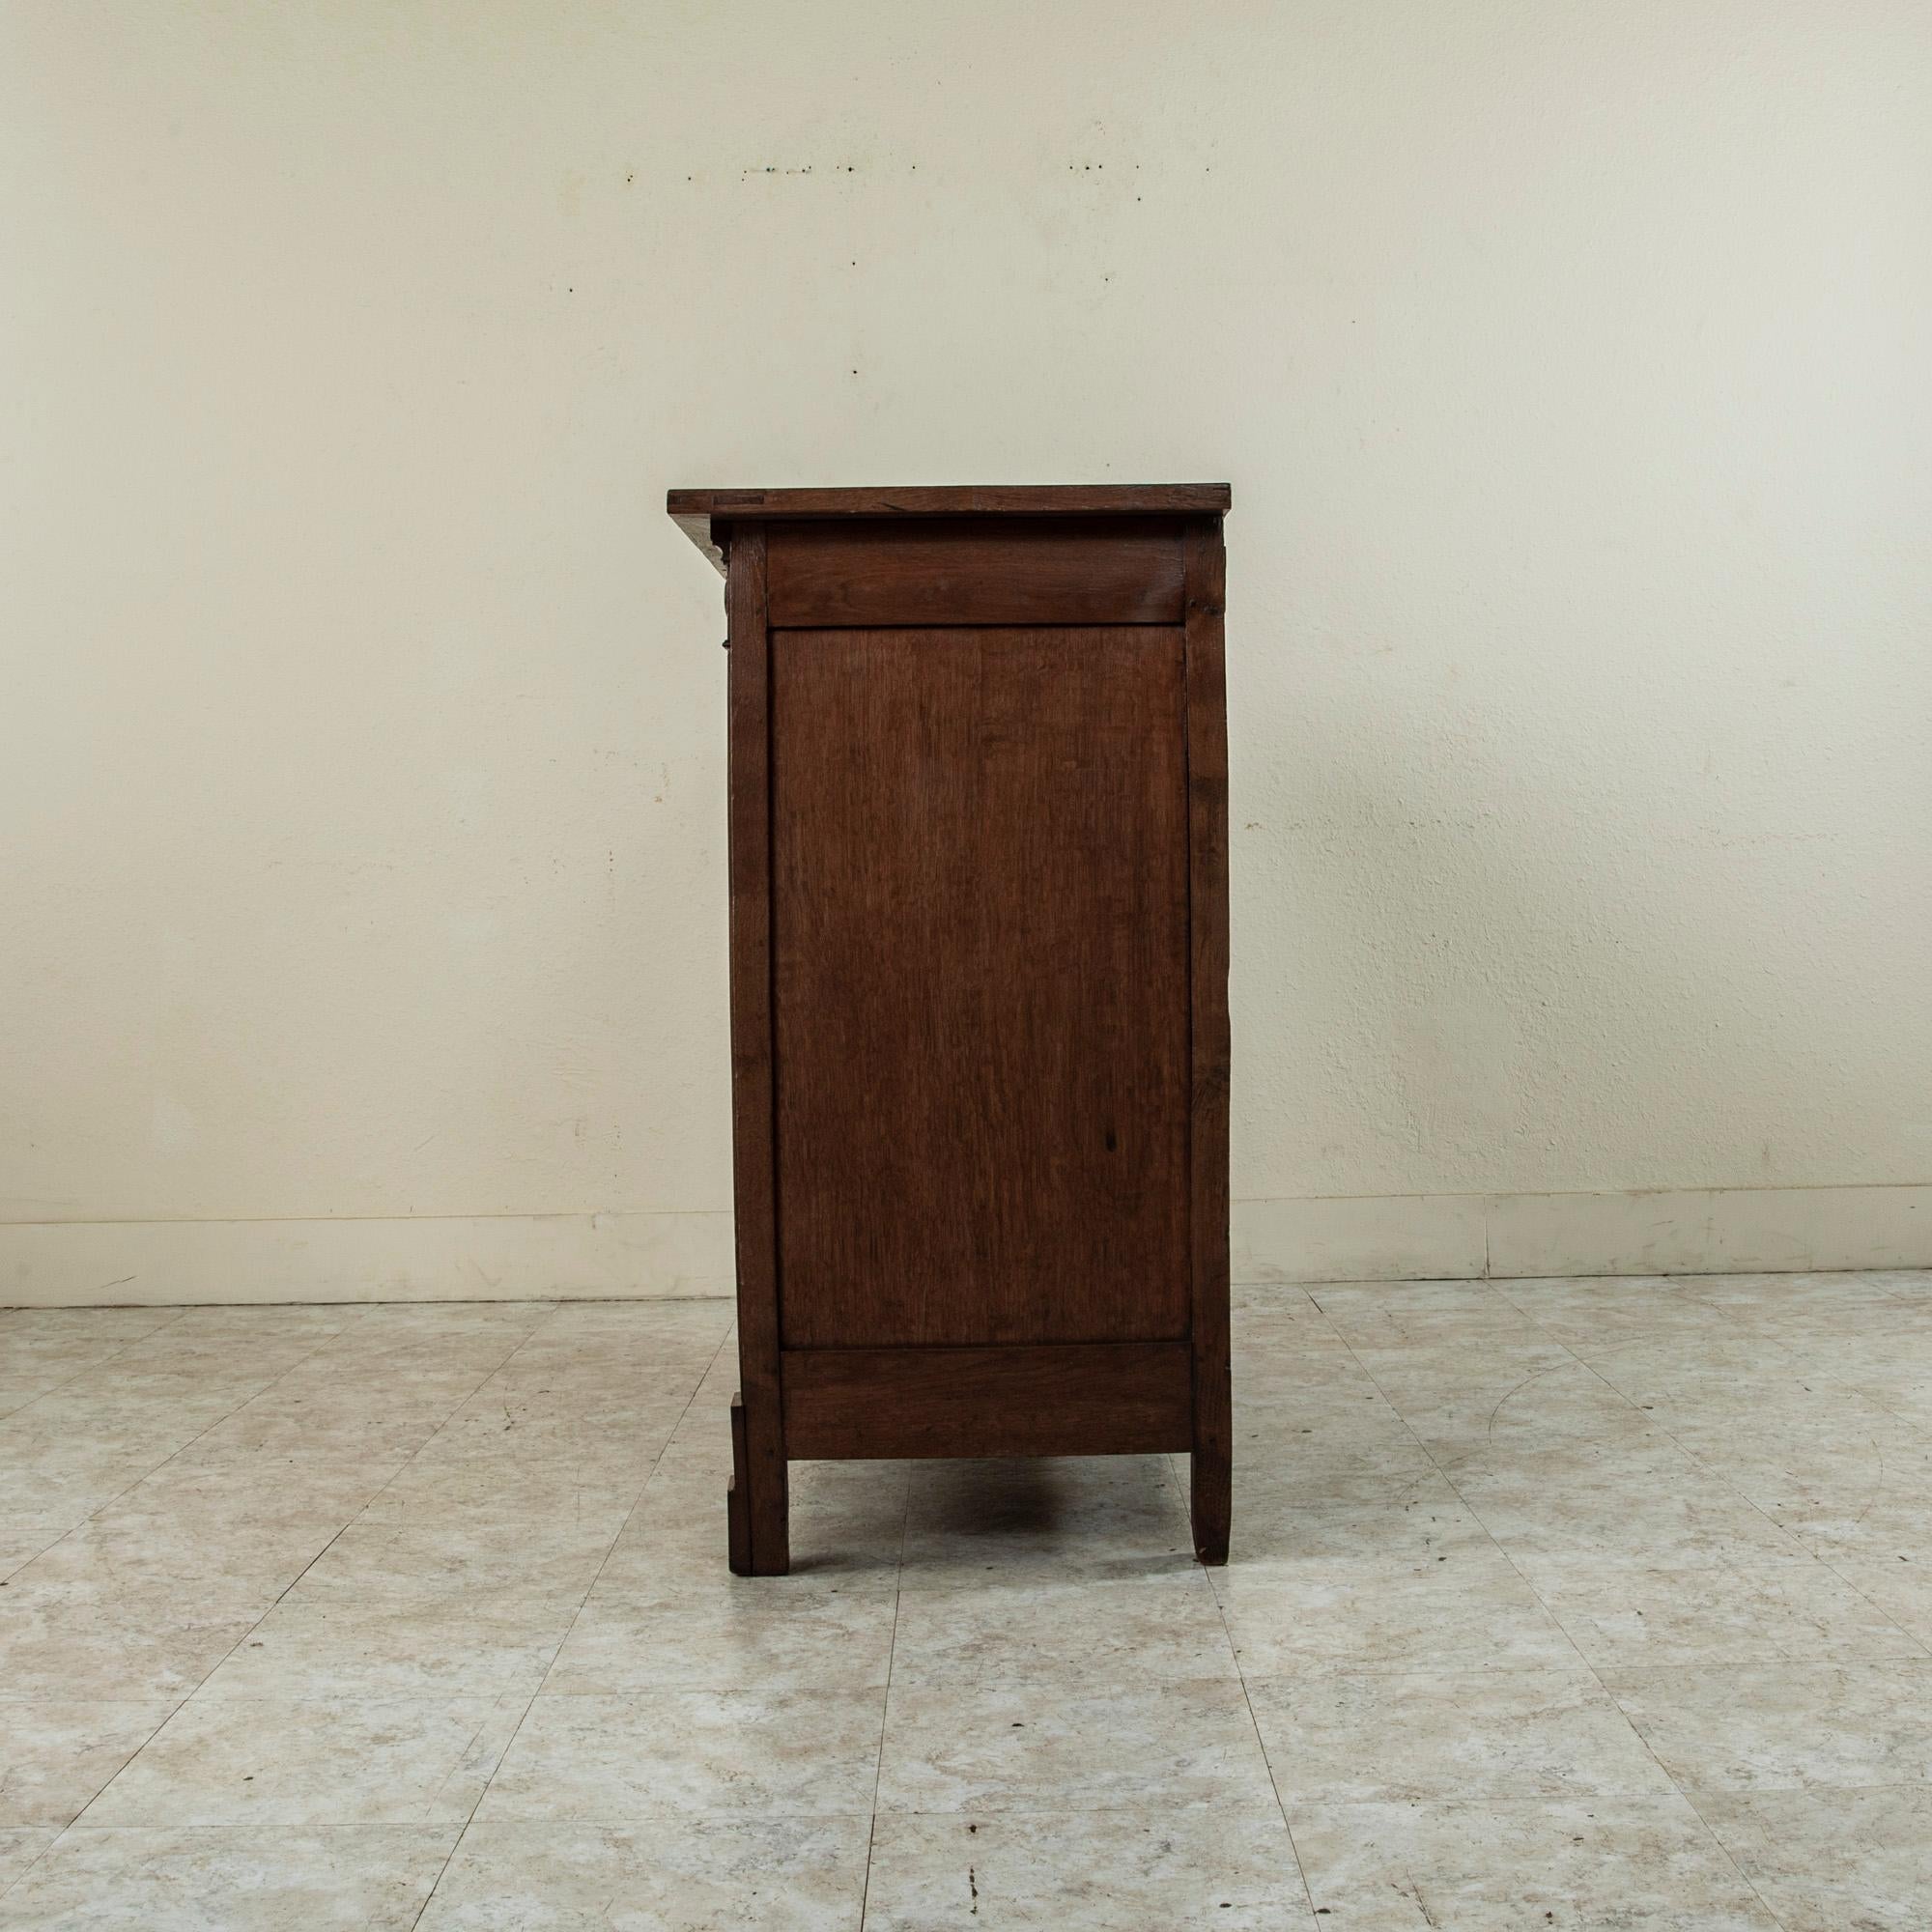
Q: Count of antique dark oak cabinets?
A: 1